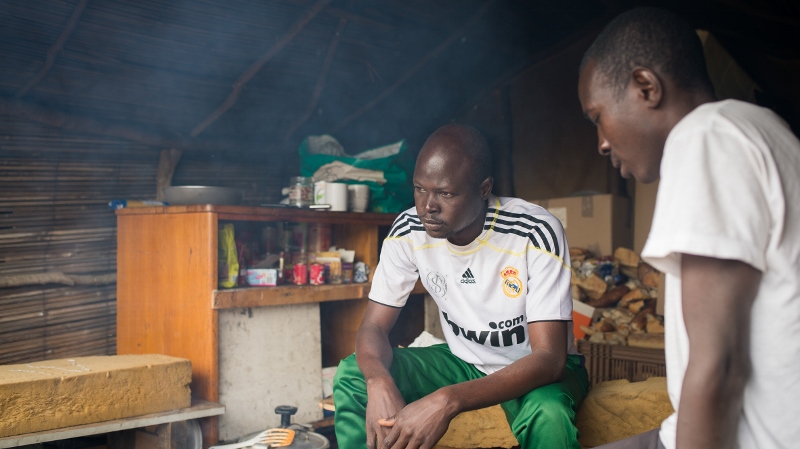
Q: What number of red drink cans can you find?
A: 2